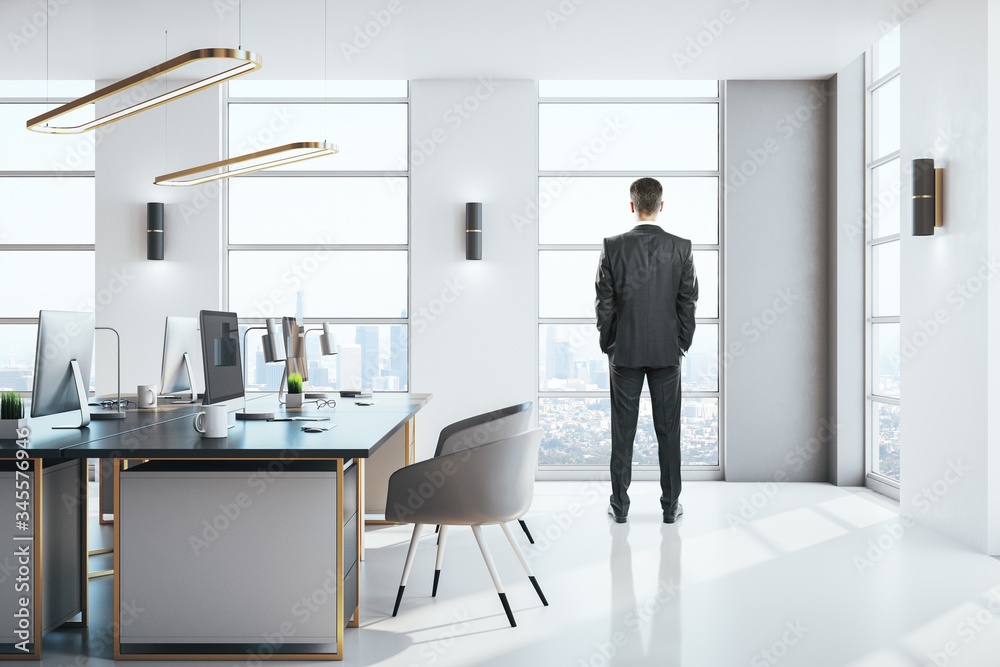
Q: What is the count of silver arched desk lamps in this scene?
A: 3